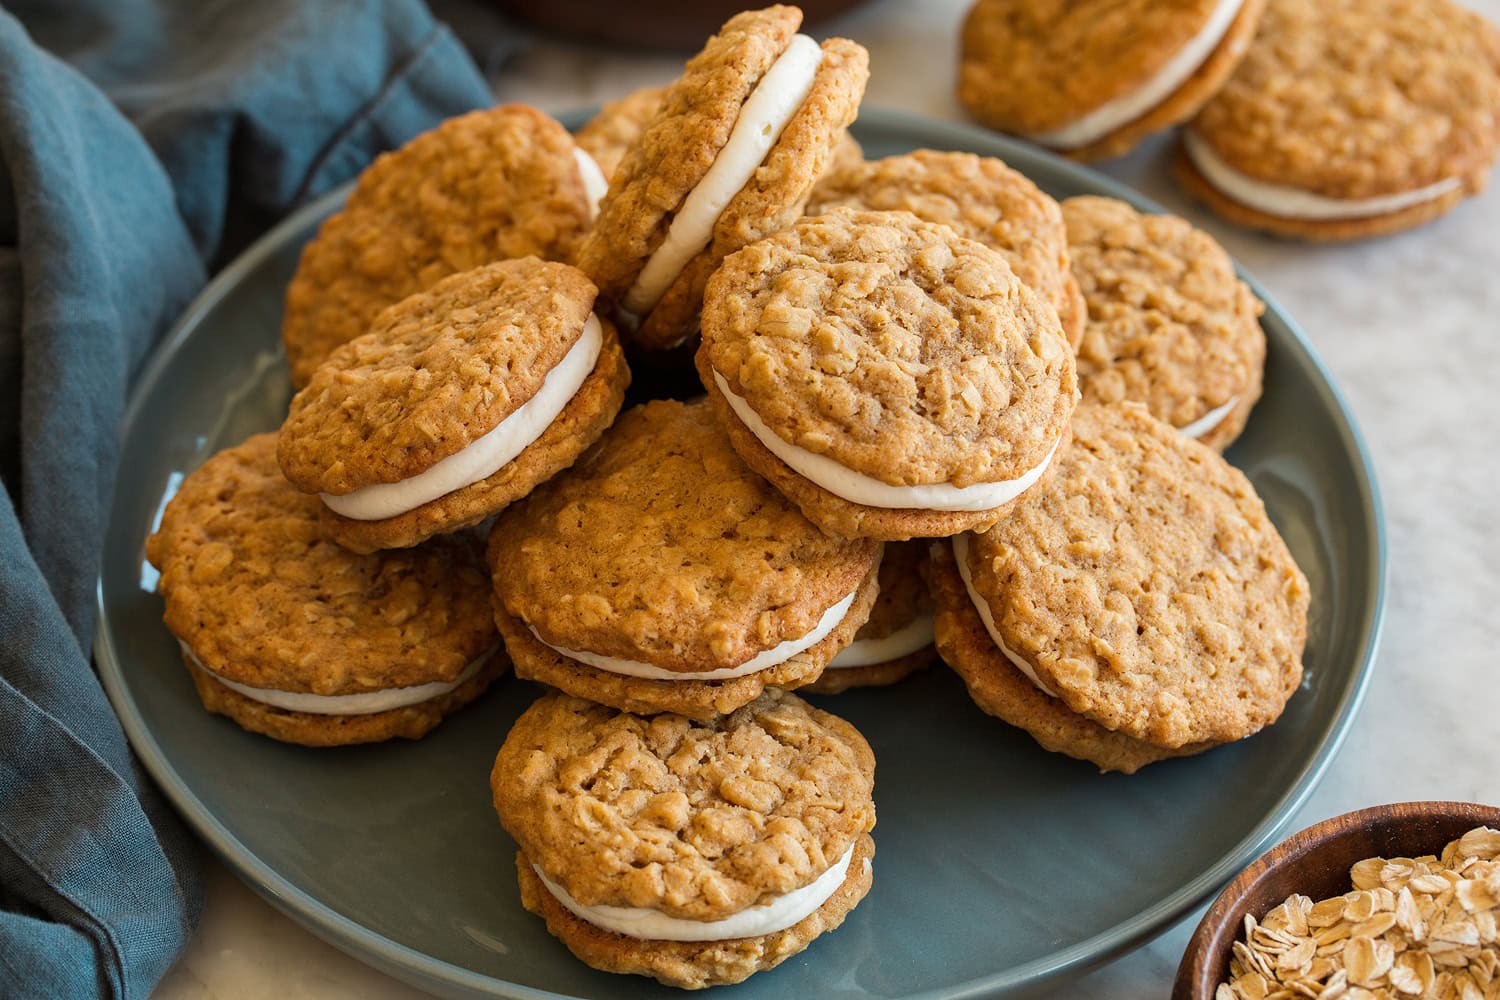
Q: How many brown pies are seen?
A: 14